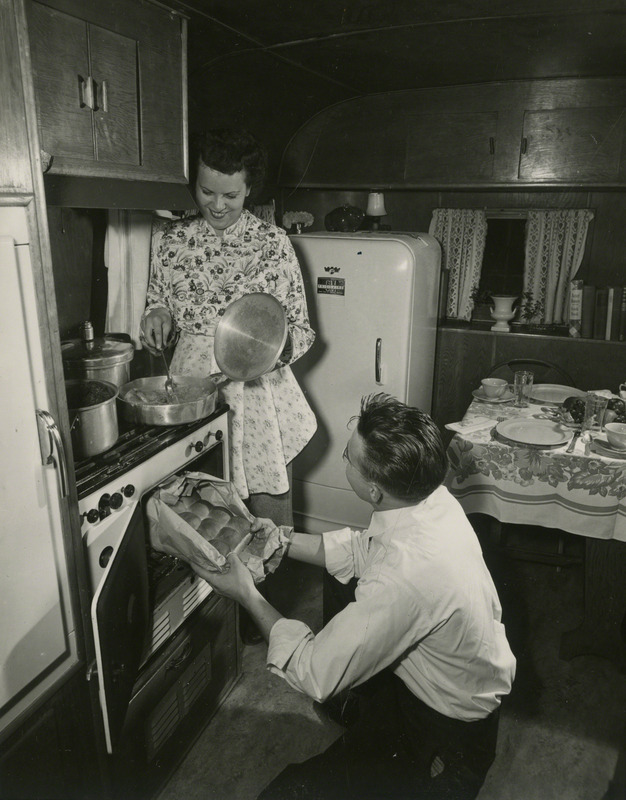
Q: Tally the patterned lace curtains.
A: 2